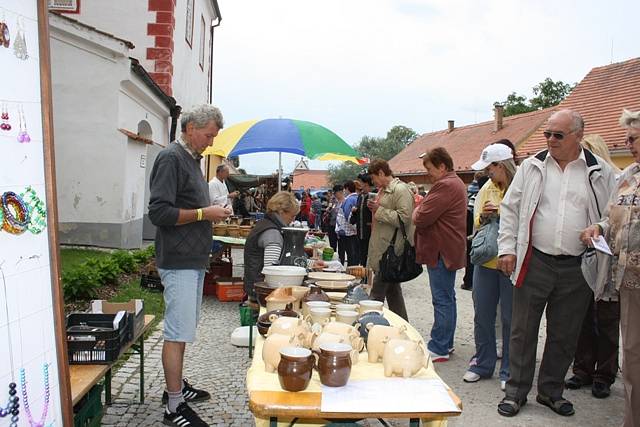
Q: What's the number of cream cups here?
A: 5